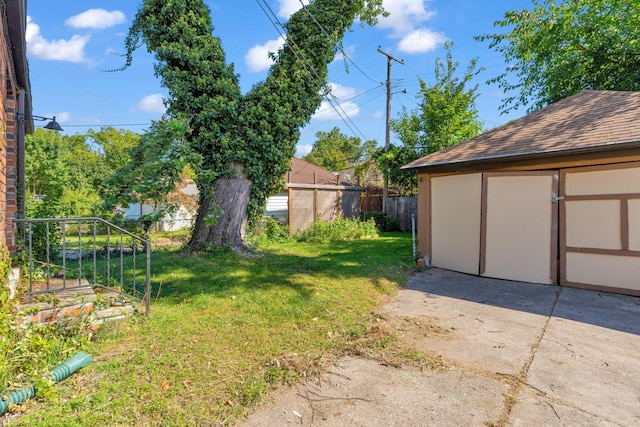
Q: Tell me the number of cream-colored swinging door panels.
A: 2